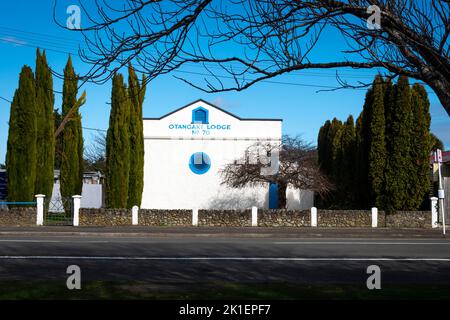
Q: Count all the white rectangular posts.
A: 8